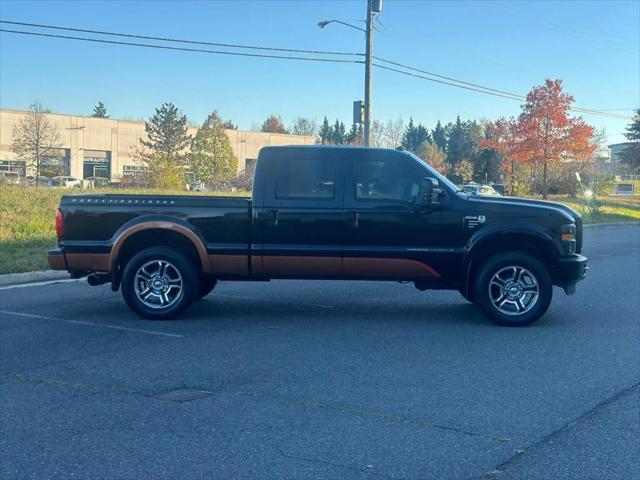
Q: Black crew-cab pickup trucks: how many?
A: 1